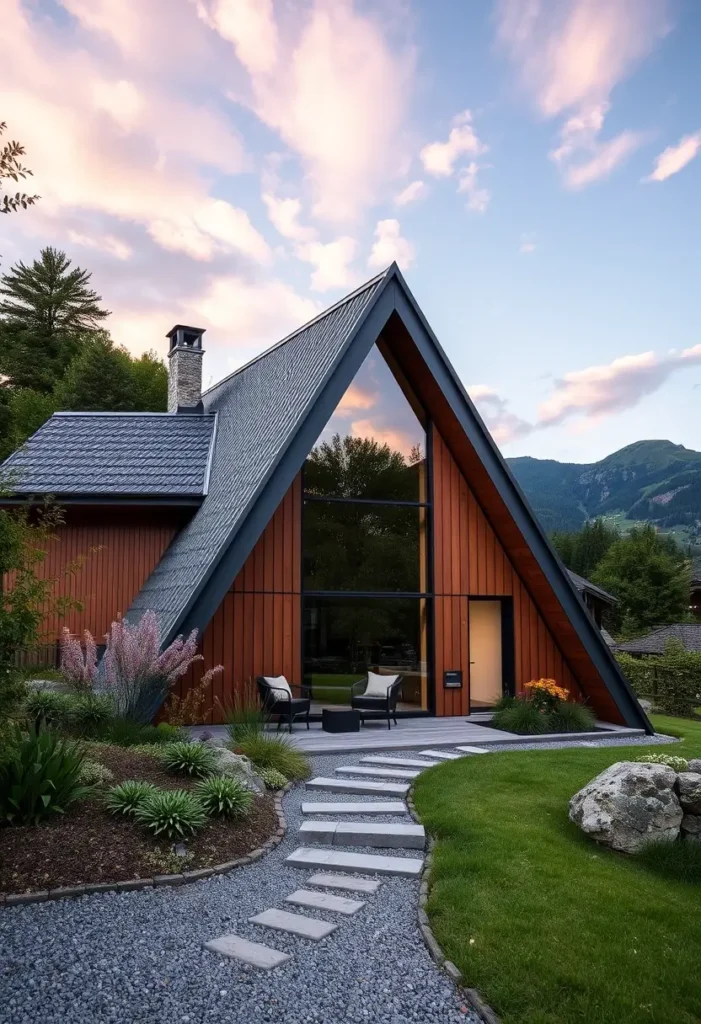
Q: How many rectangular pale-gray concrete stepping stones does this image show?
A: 12